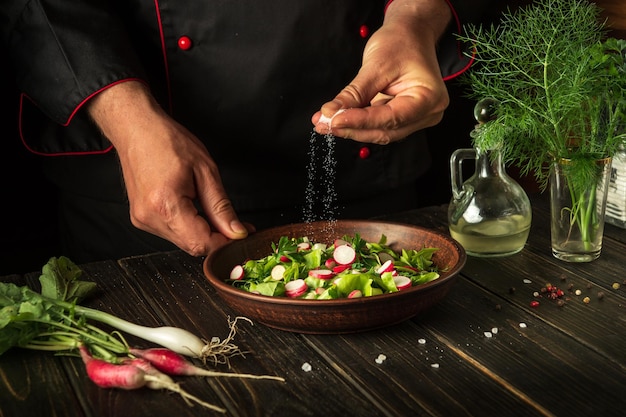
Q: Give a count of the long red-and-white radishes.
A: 3